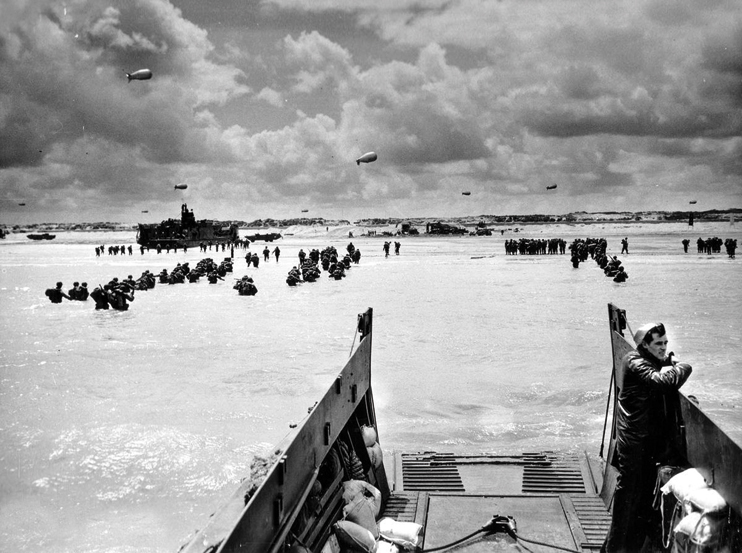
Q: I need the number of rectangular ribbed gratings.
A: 4